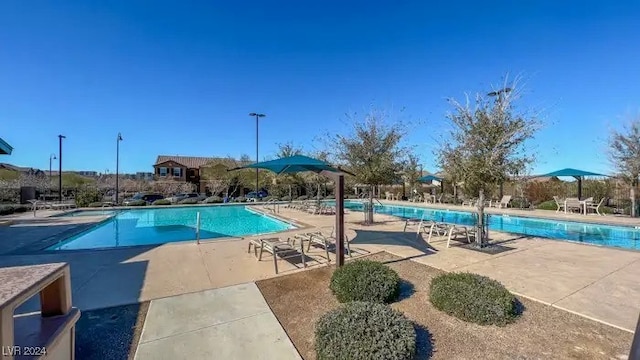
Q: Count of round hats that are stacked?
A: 0